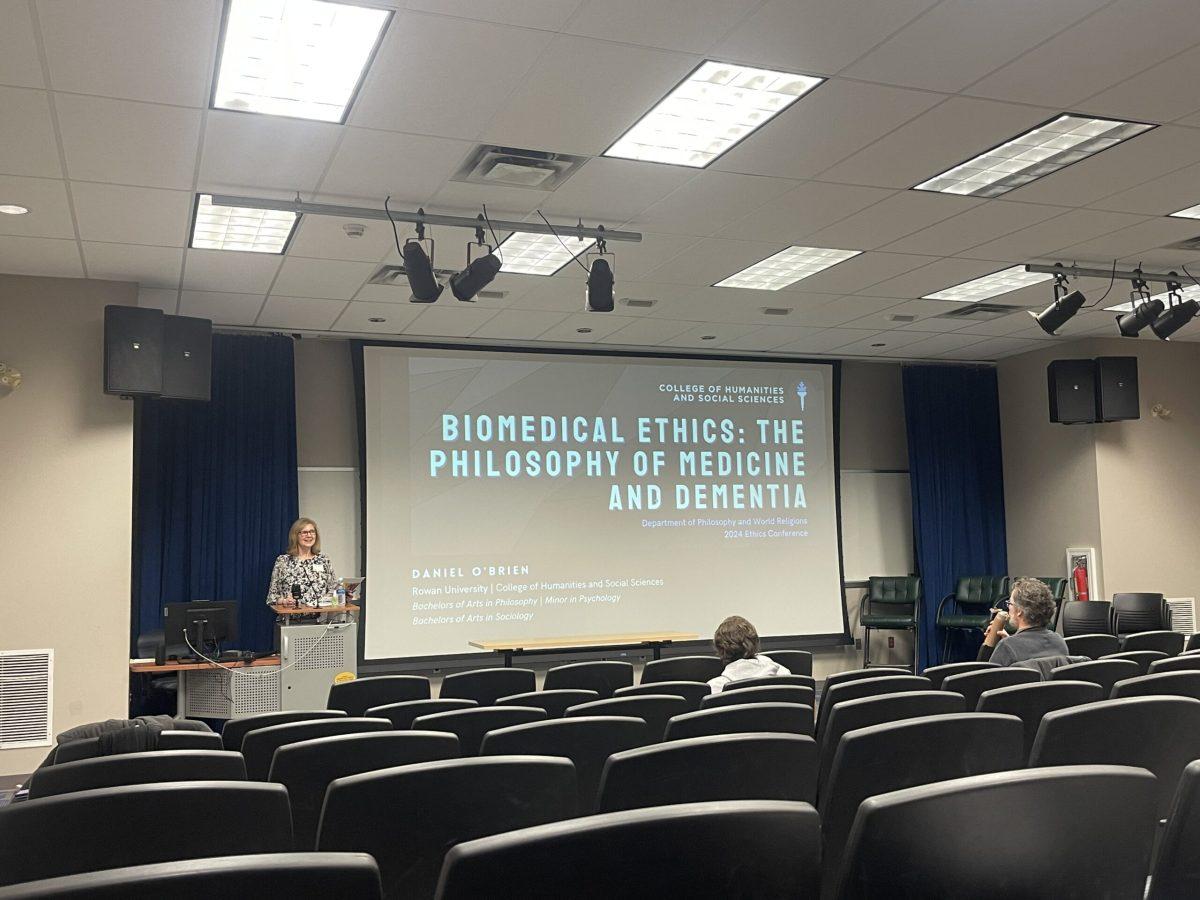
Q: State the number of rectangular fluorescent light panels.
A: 9